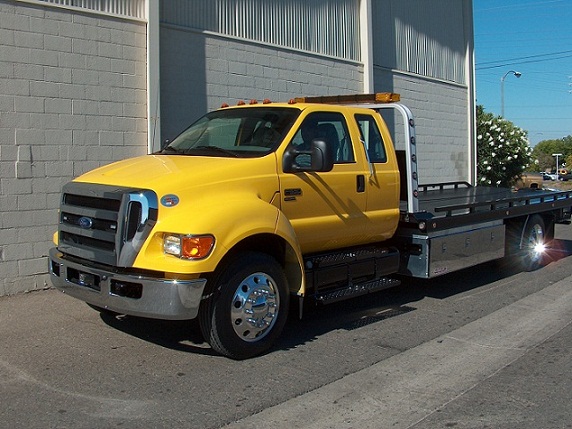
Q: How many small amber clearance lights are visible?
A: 5